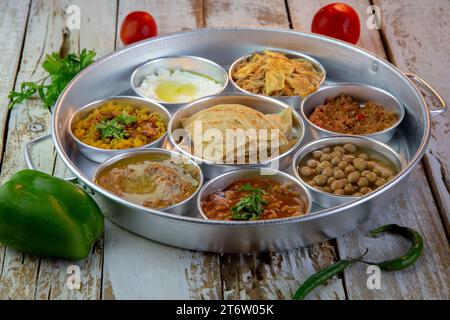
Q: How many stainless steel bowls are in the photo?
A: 8